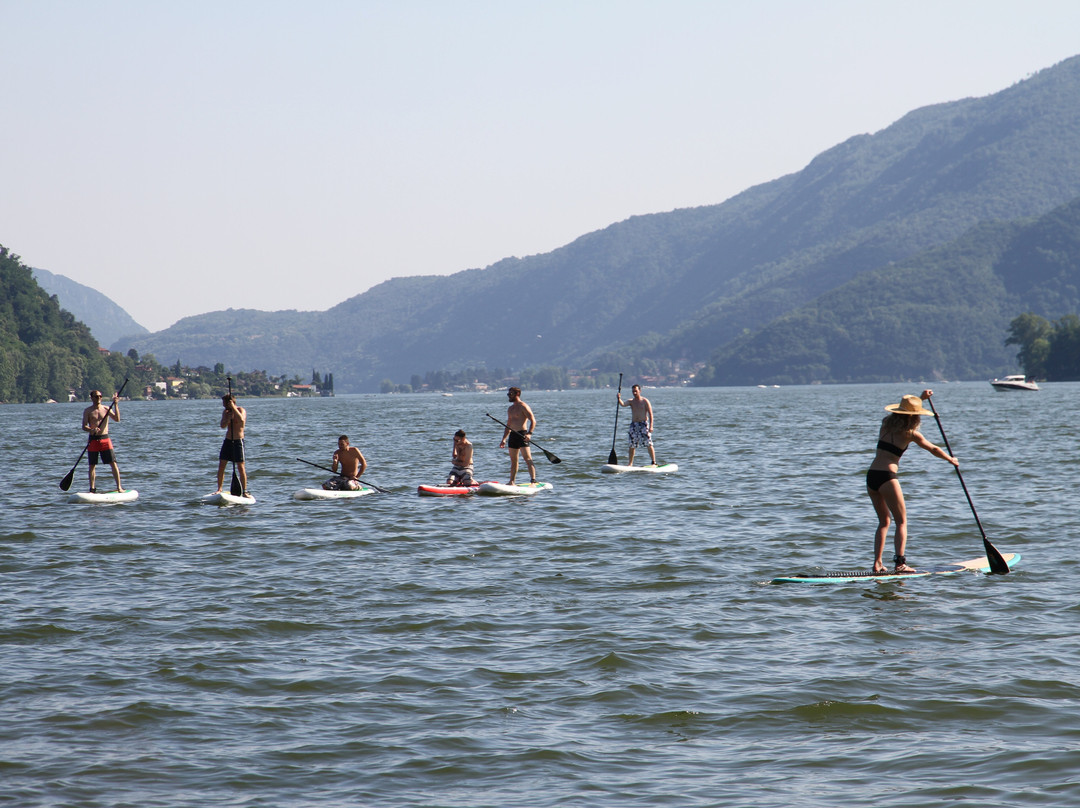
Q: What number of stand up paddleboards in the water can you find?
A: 7